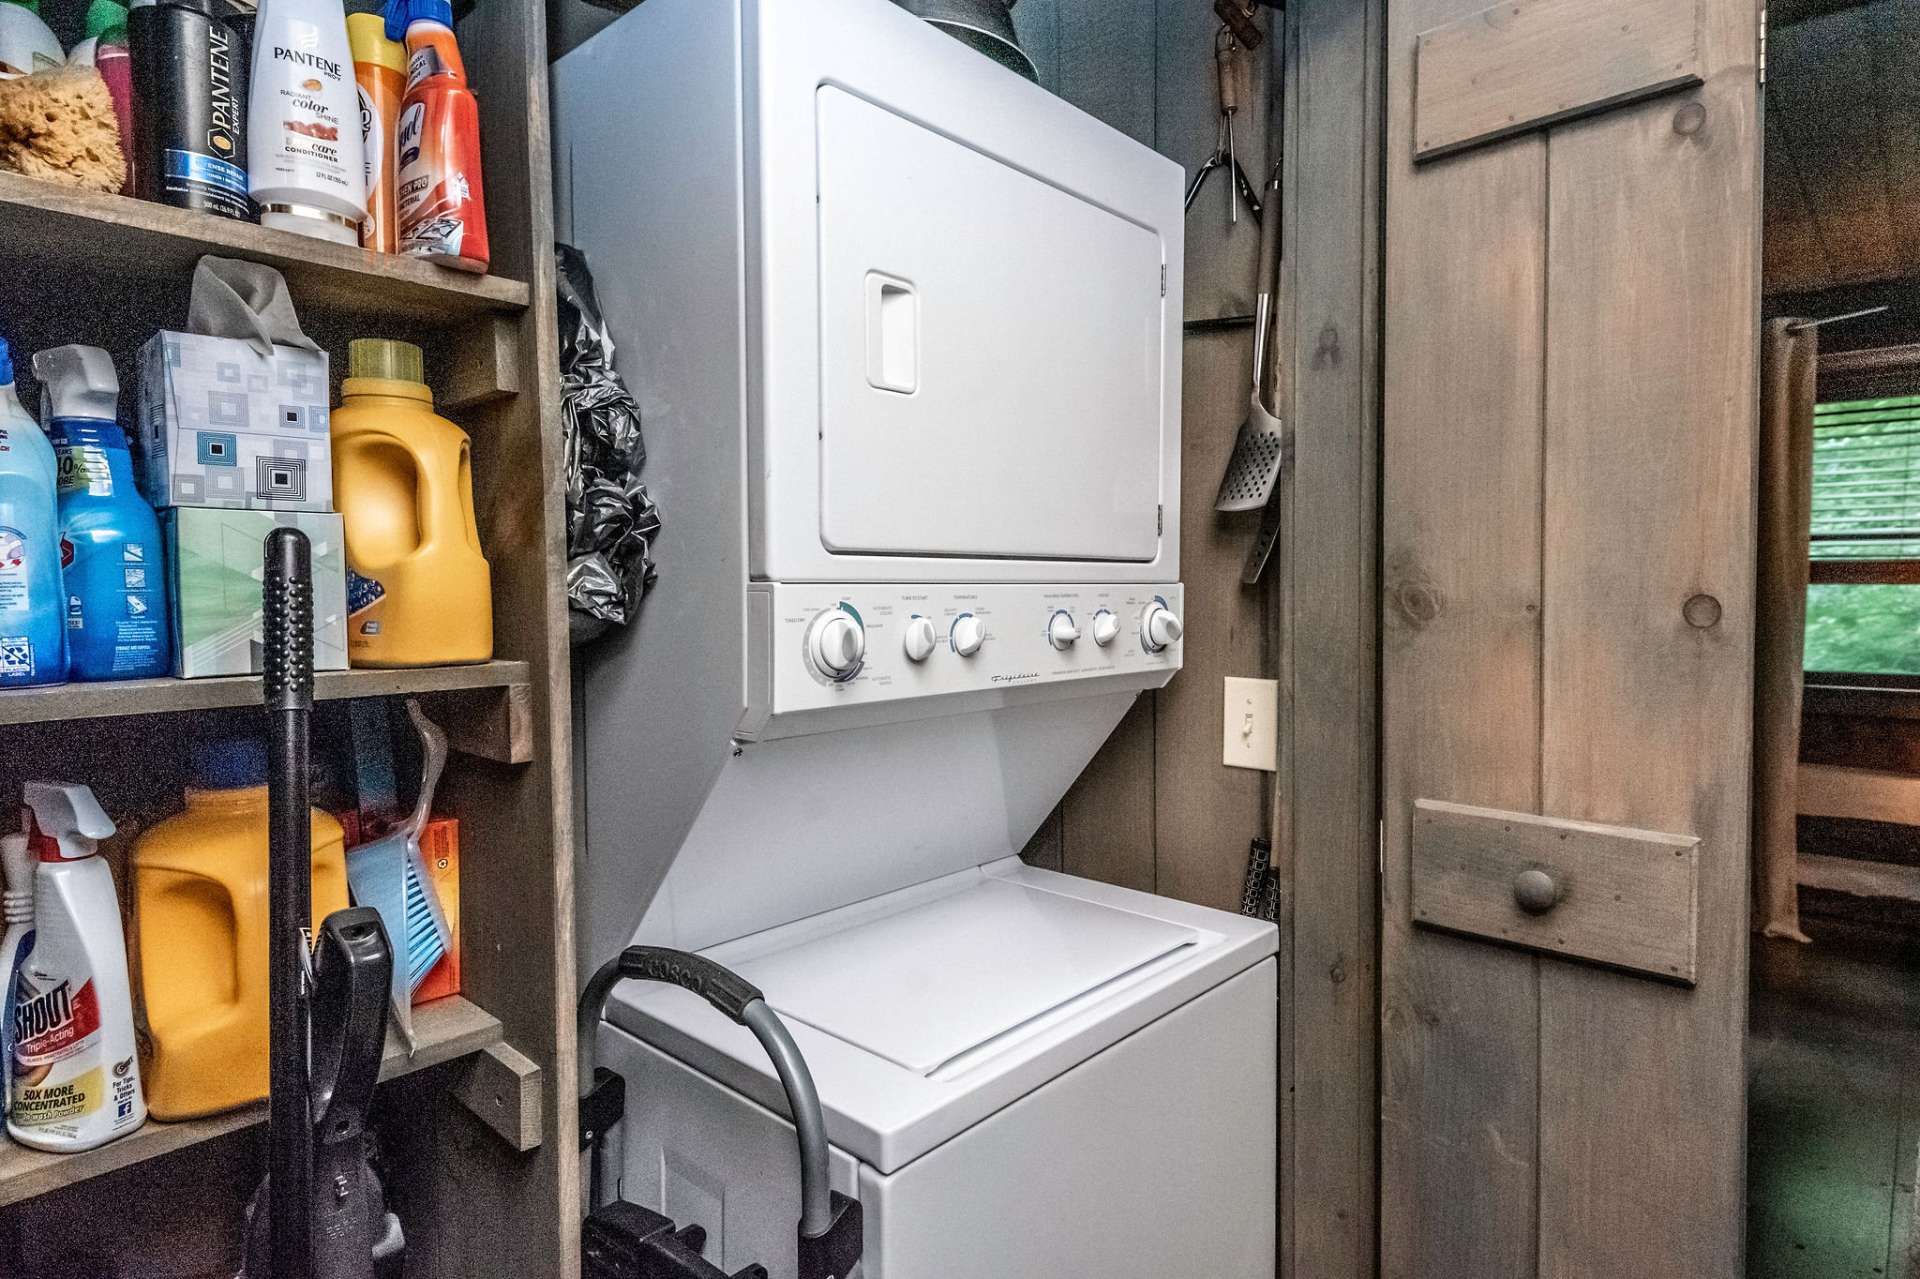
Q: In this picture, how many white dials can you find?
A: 6